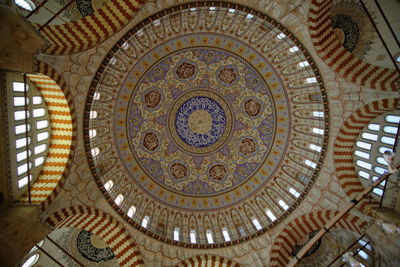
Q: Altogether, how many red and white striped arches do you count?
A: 7